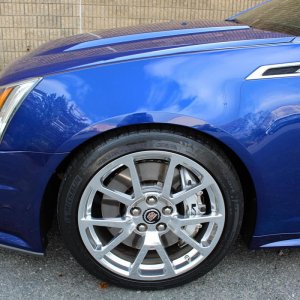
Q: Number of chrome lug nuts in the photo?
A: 5